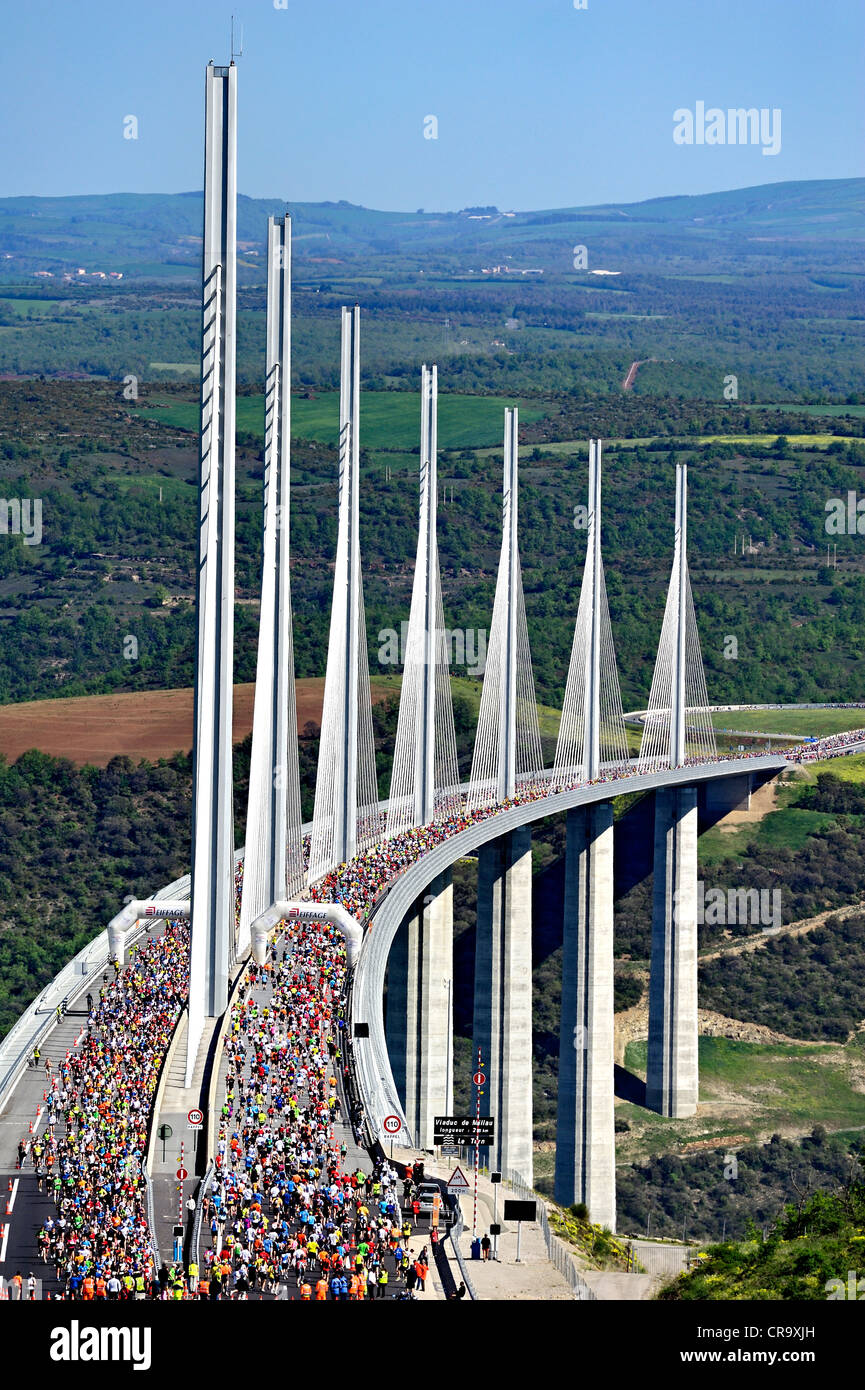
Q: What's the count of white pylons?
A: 7